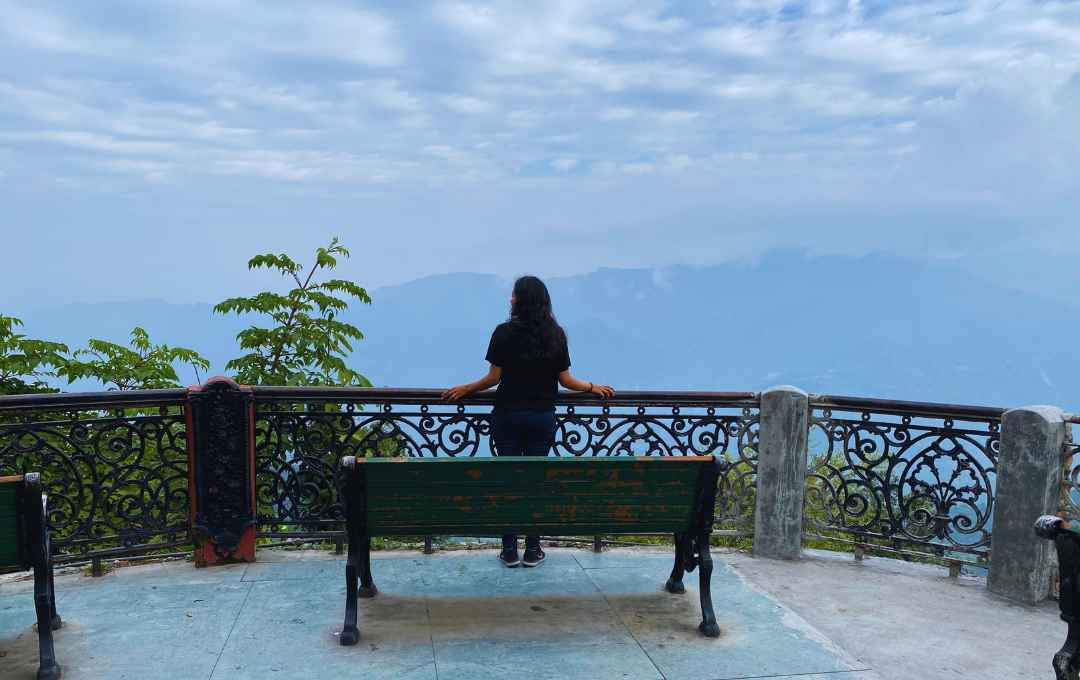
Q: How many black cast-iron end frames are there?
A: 4